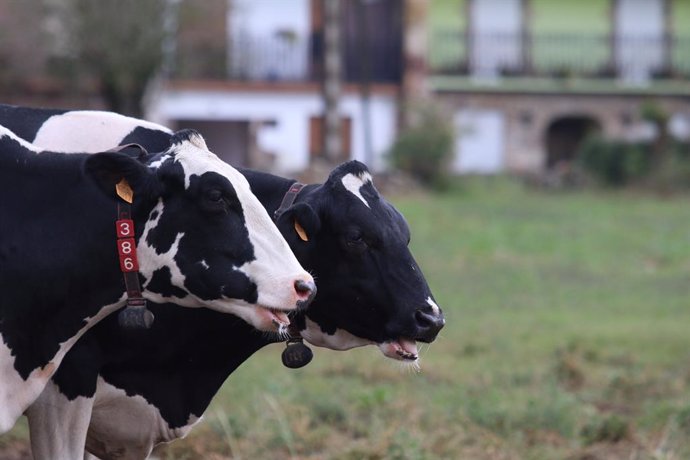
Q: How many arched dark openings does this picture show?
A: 1